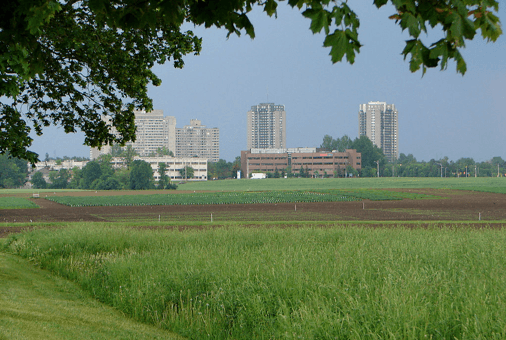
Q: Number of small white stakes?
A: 5